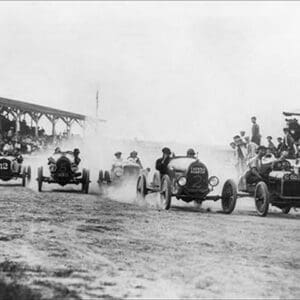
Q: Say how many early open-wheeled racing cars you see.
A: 5